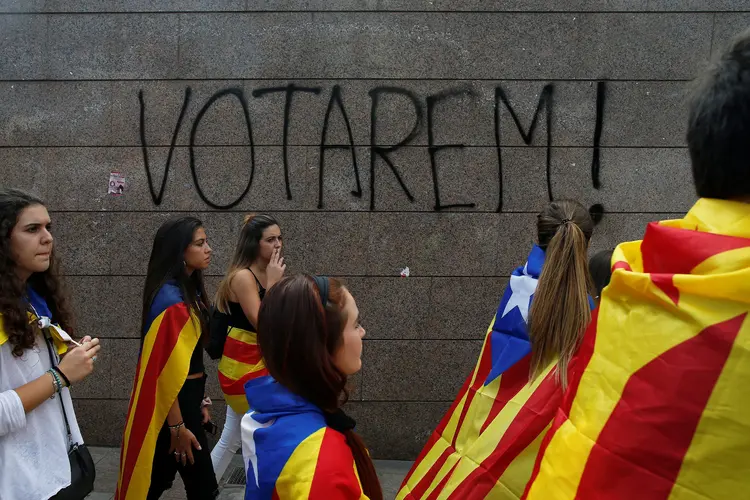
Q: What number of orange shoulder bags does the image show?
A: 0